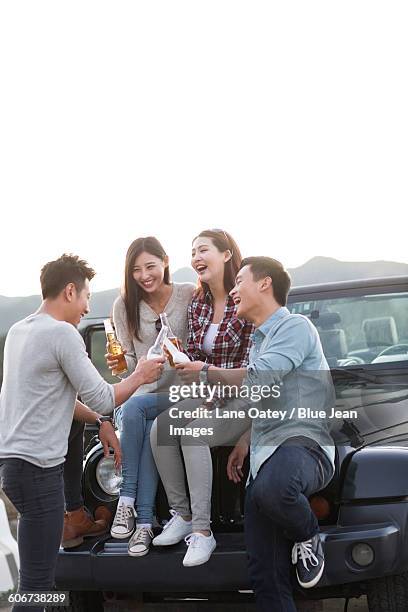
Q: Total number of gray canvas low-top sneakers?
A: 2